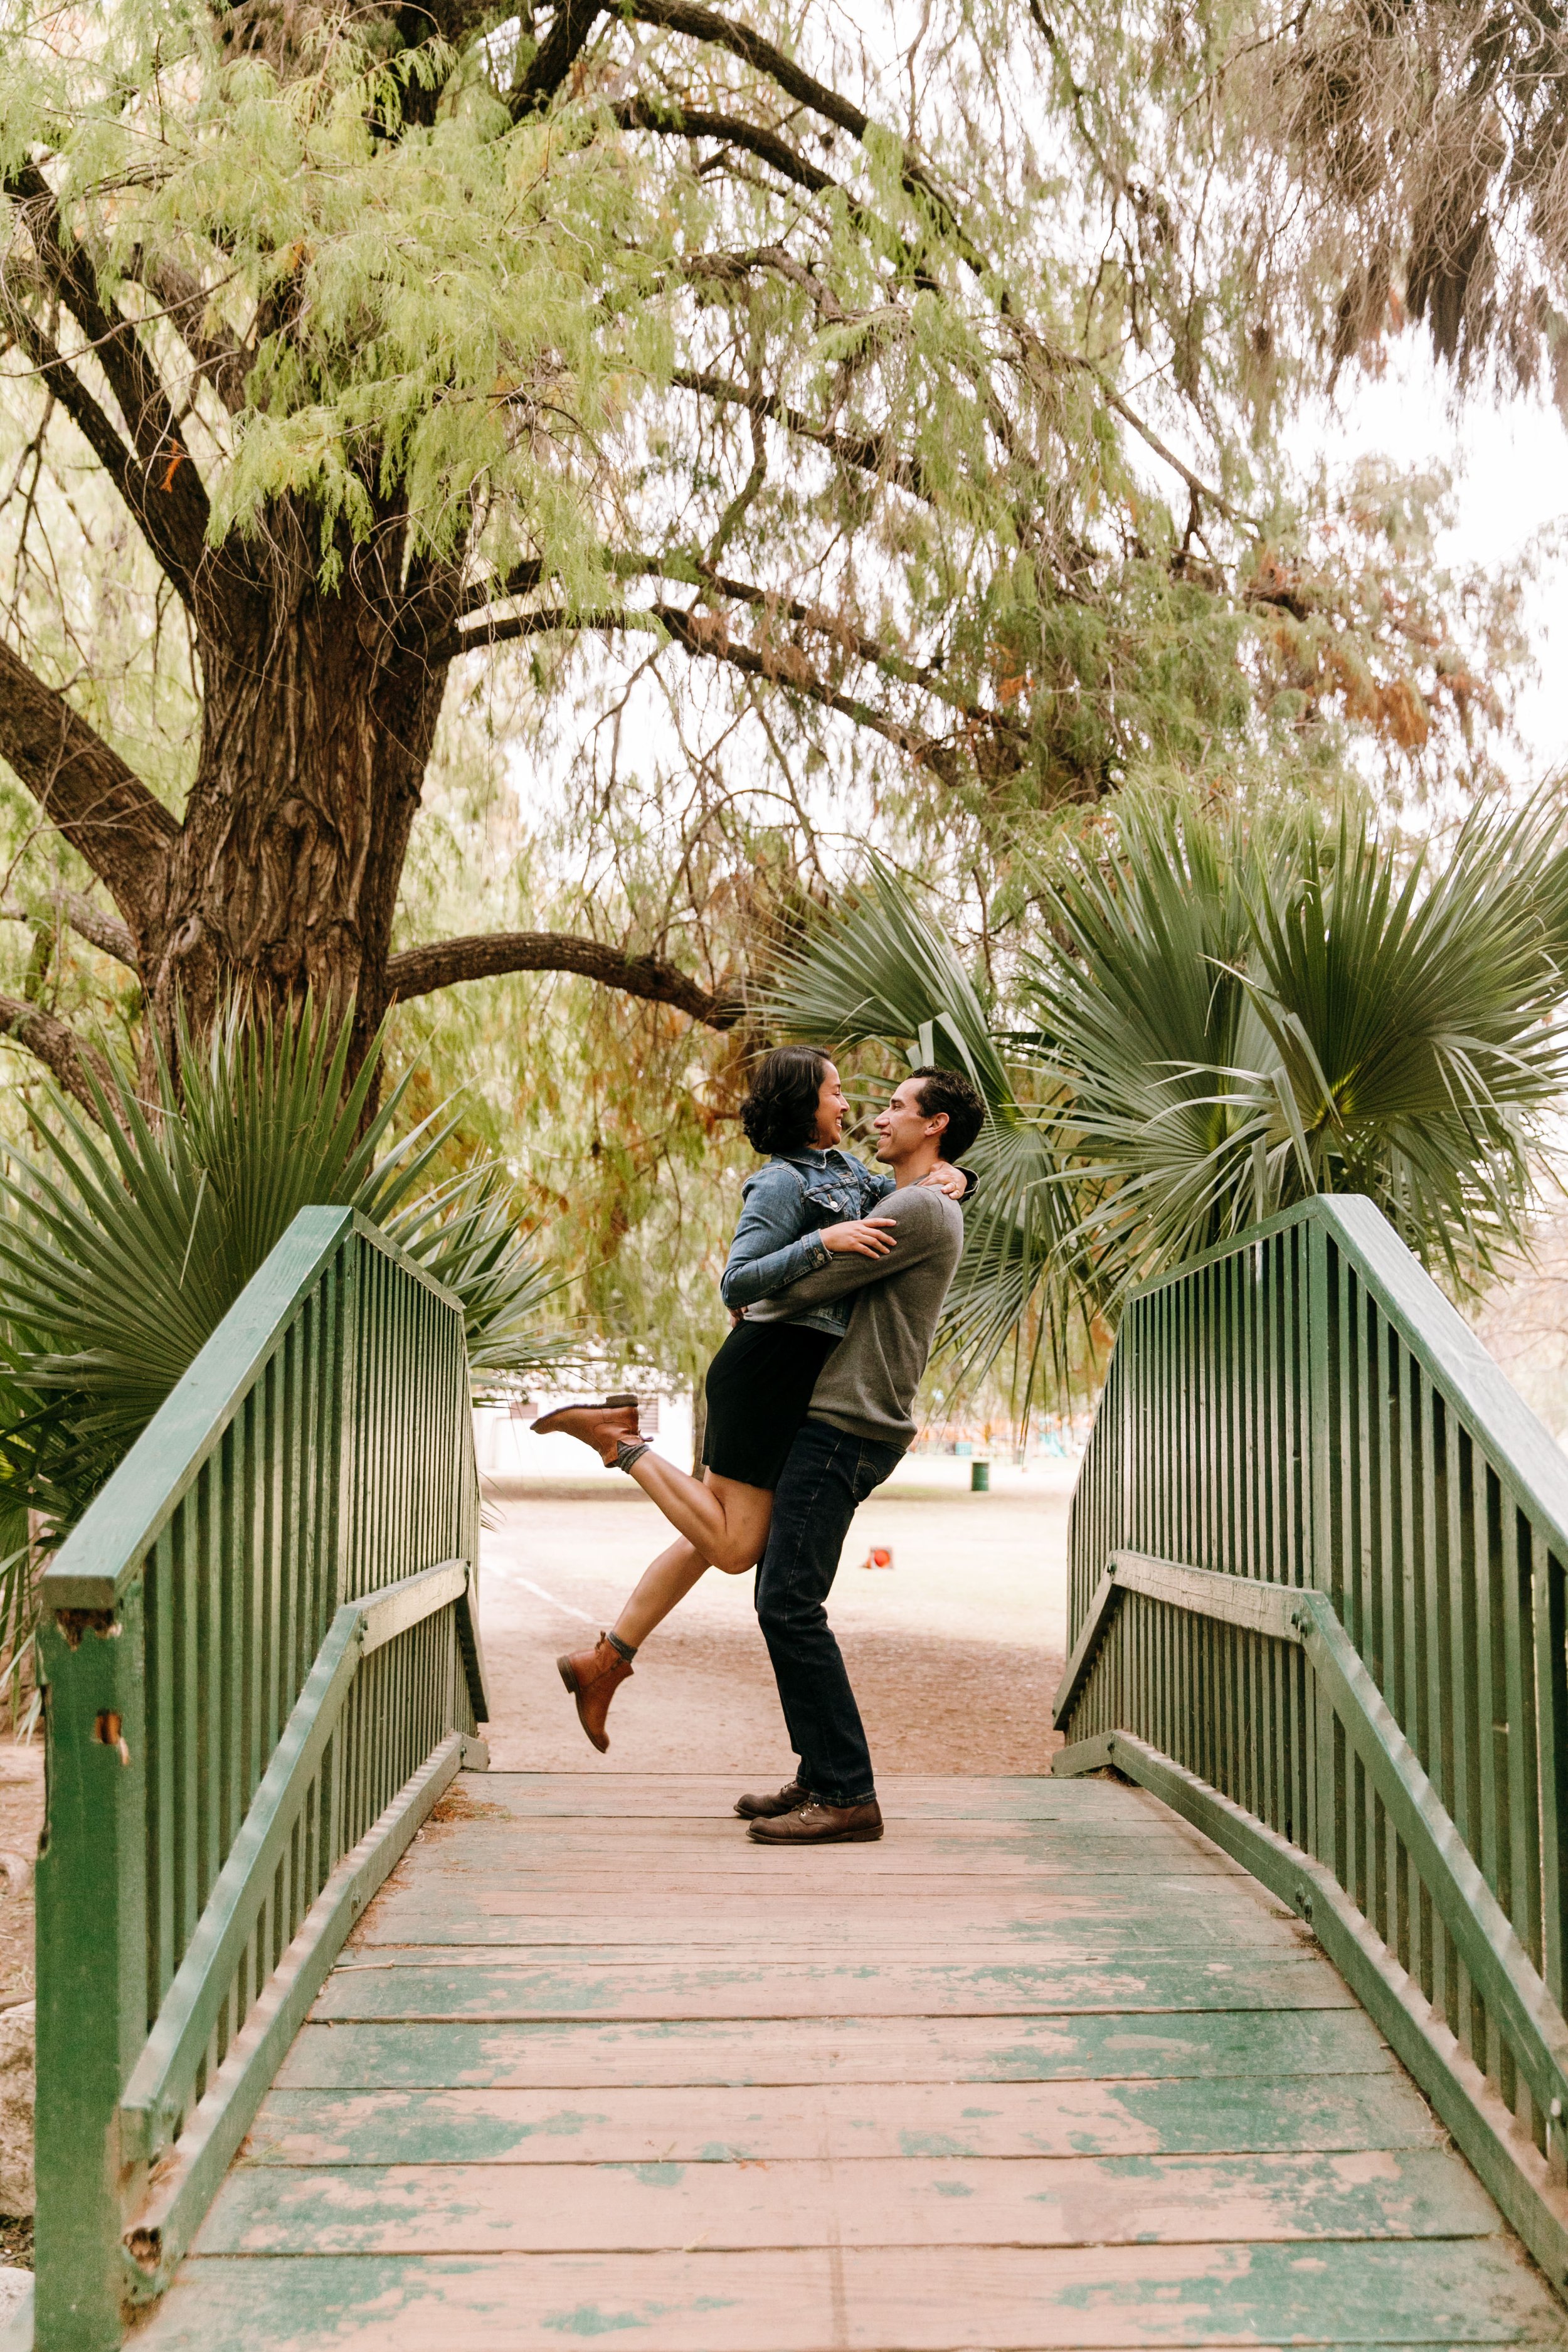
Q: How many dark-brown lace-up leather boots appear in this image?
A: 2